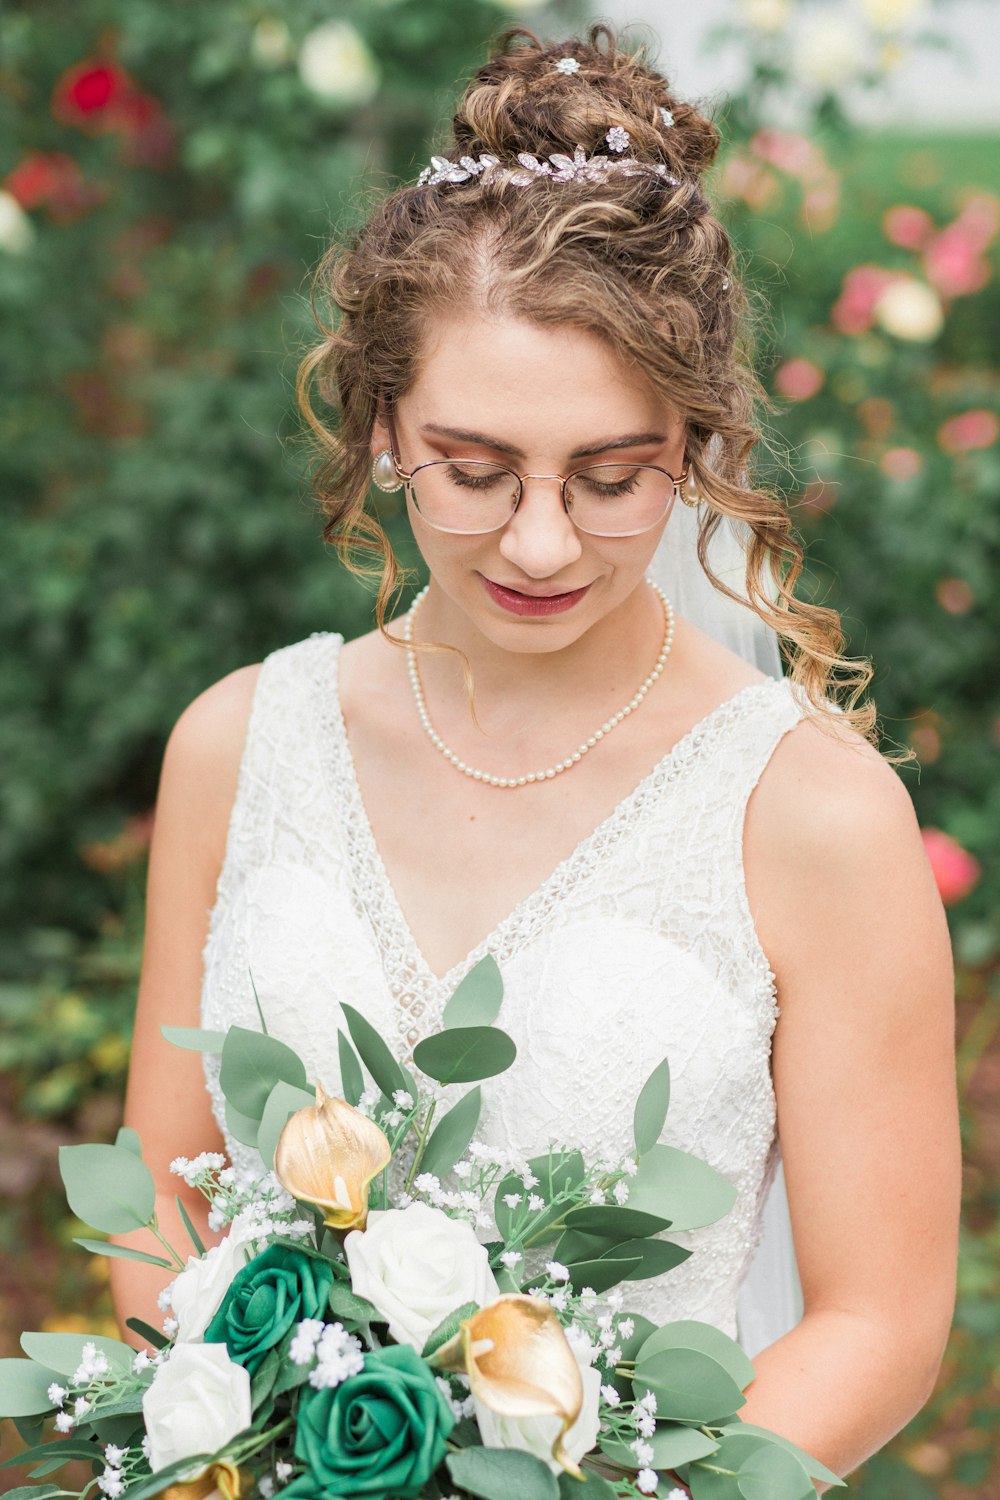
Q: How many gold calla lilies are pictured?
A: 3